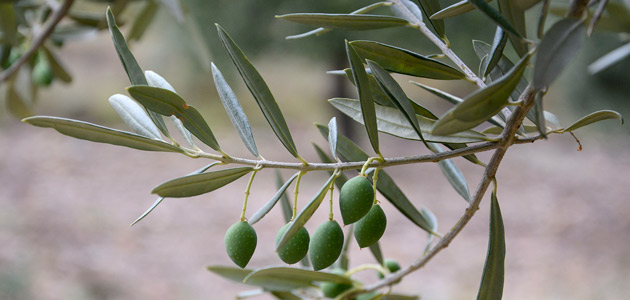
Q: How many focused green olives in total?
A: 5